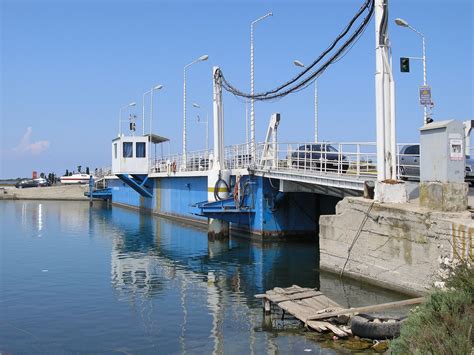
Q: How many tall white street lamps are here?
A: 7